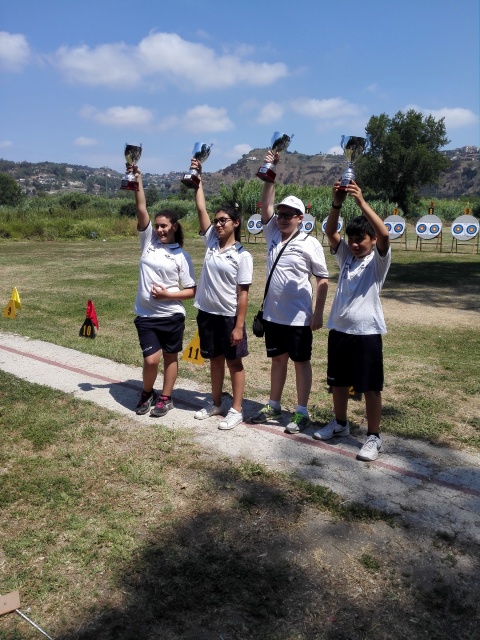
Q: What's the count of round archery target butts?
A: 6